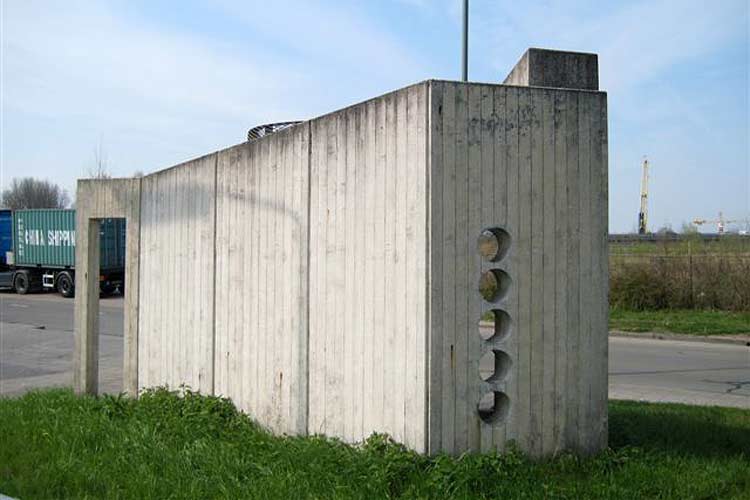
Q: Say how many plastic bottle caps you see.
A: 0